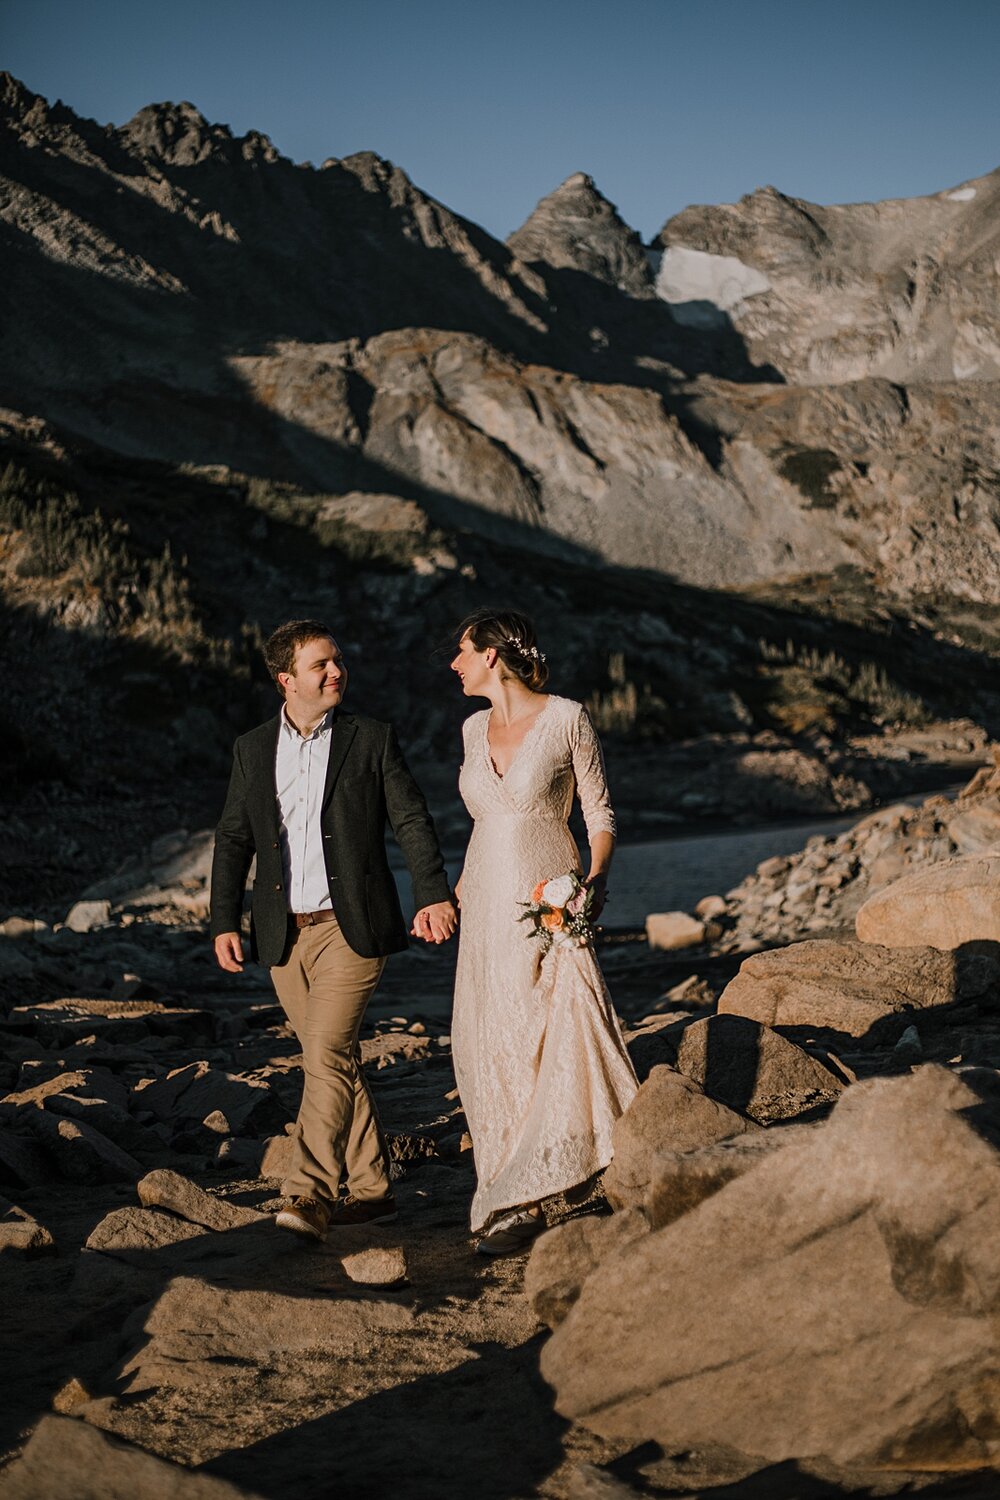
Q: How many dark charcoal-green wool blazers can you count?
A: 1